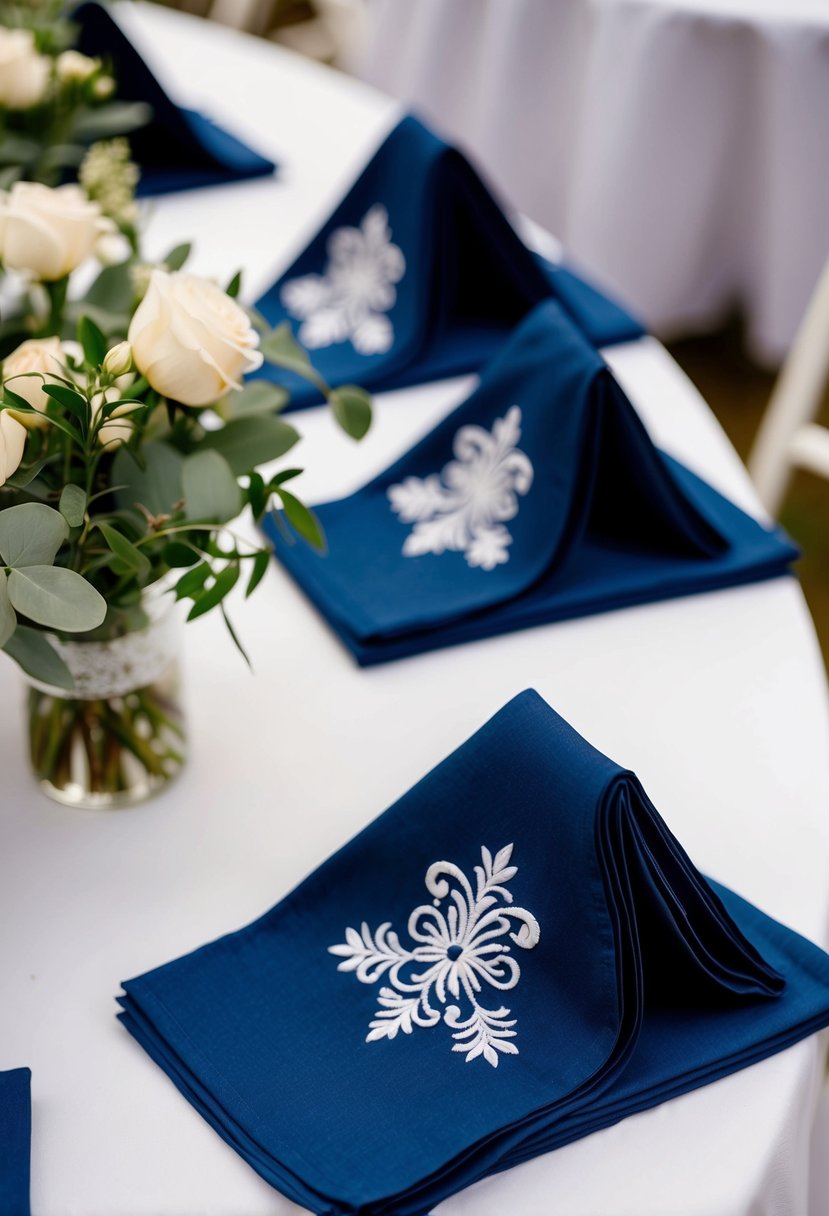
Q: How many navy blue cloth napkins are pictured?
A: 5